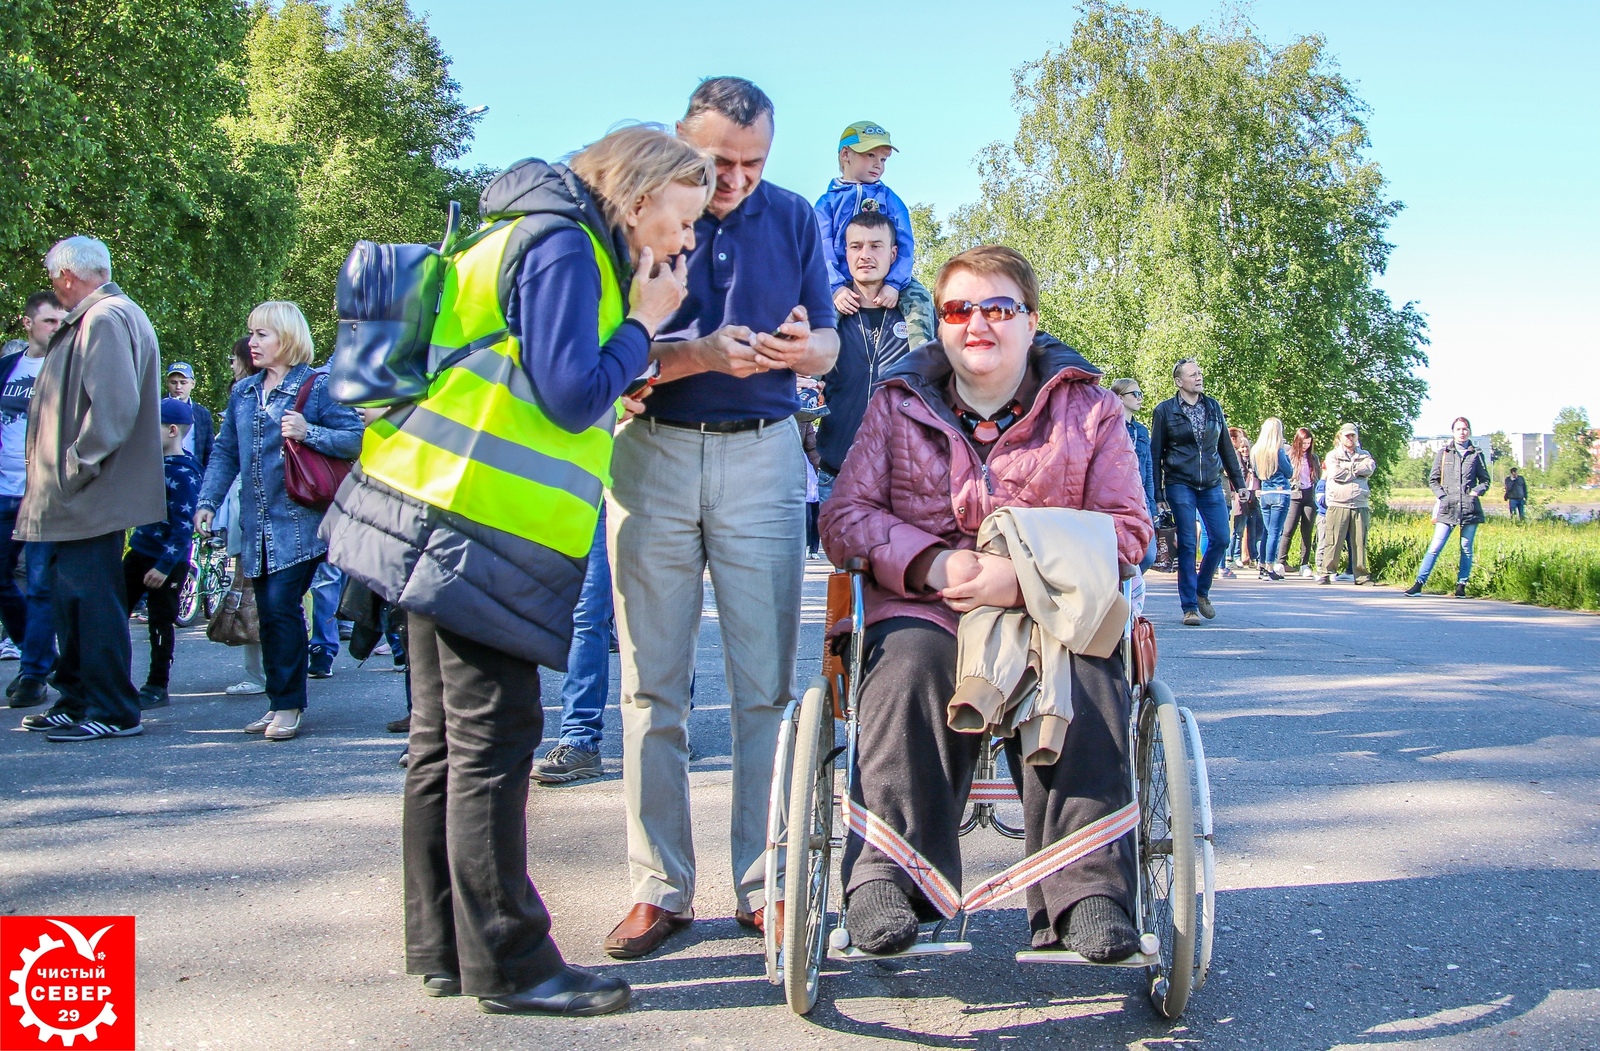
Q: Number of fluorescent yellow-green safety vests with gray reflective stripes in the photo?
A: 1